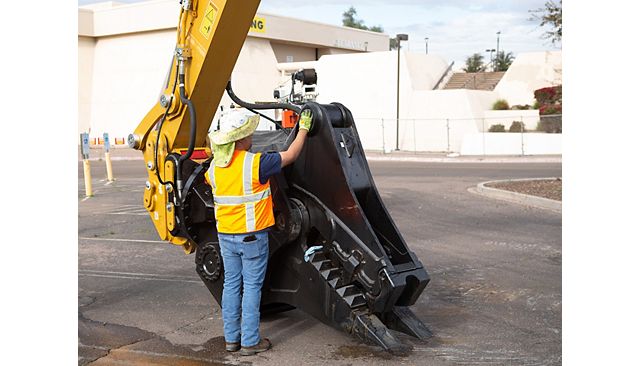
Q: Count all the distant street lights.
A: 4